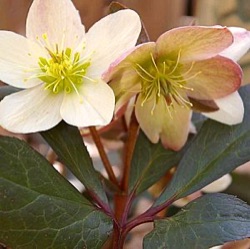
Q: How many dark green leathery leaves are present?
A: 5